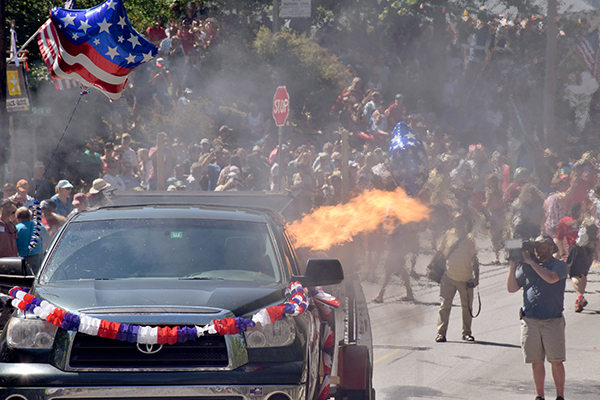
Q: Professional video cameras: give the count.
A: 1